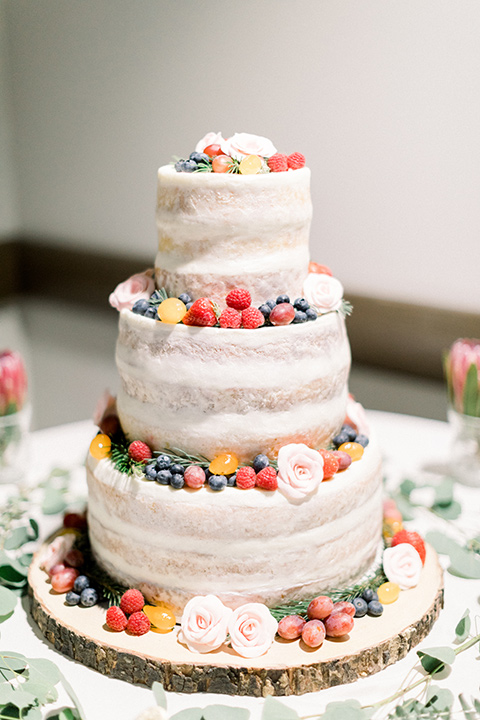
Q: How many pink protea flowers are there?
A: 2